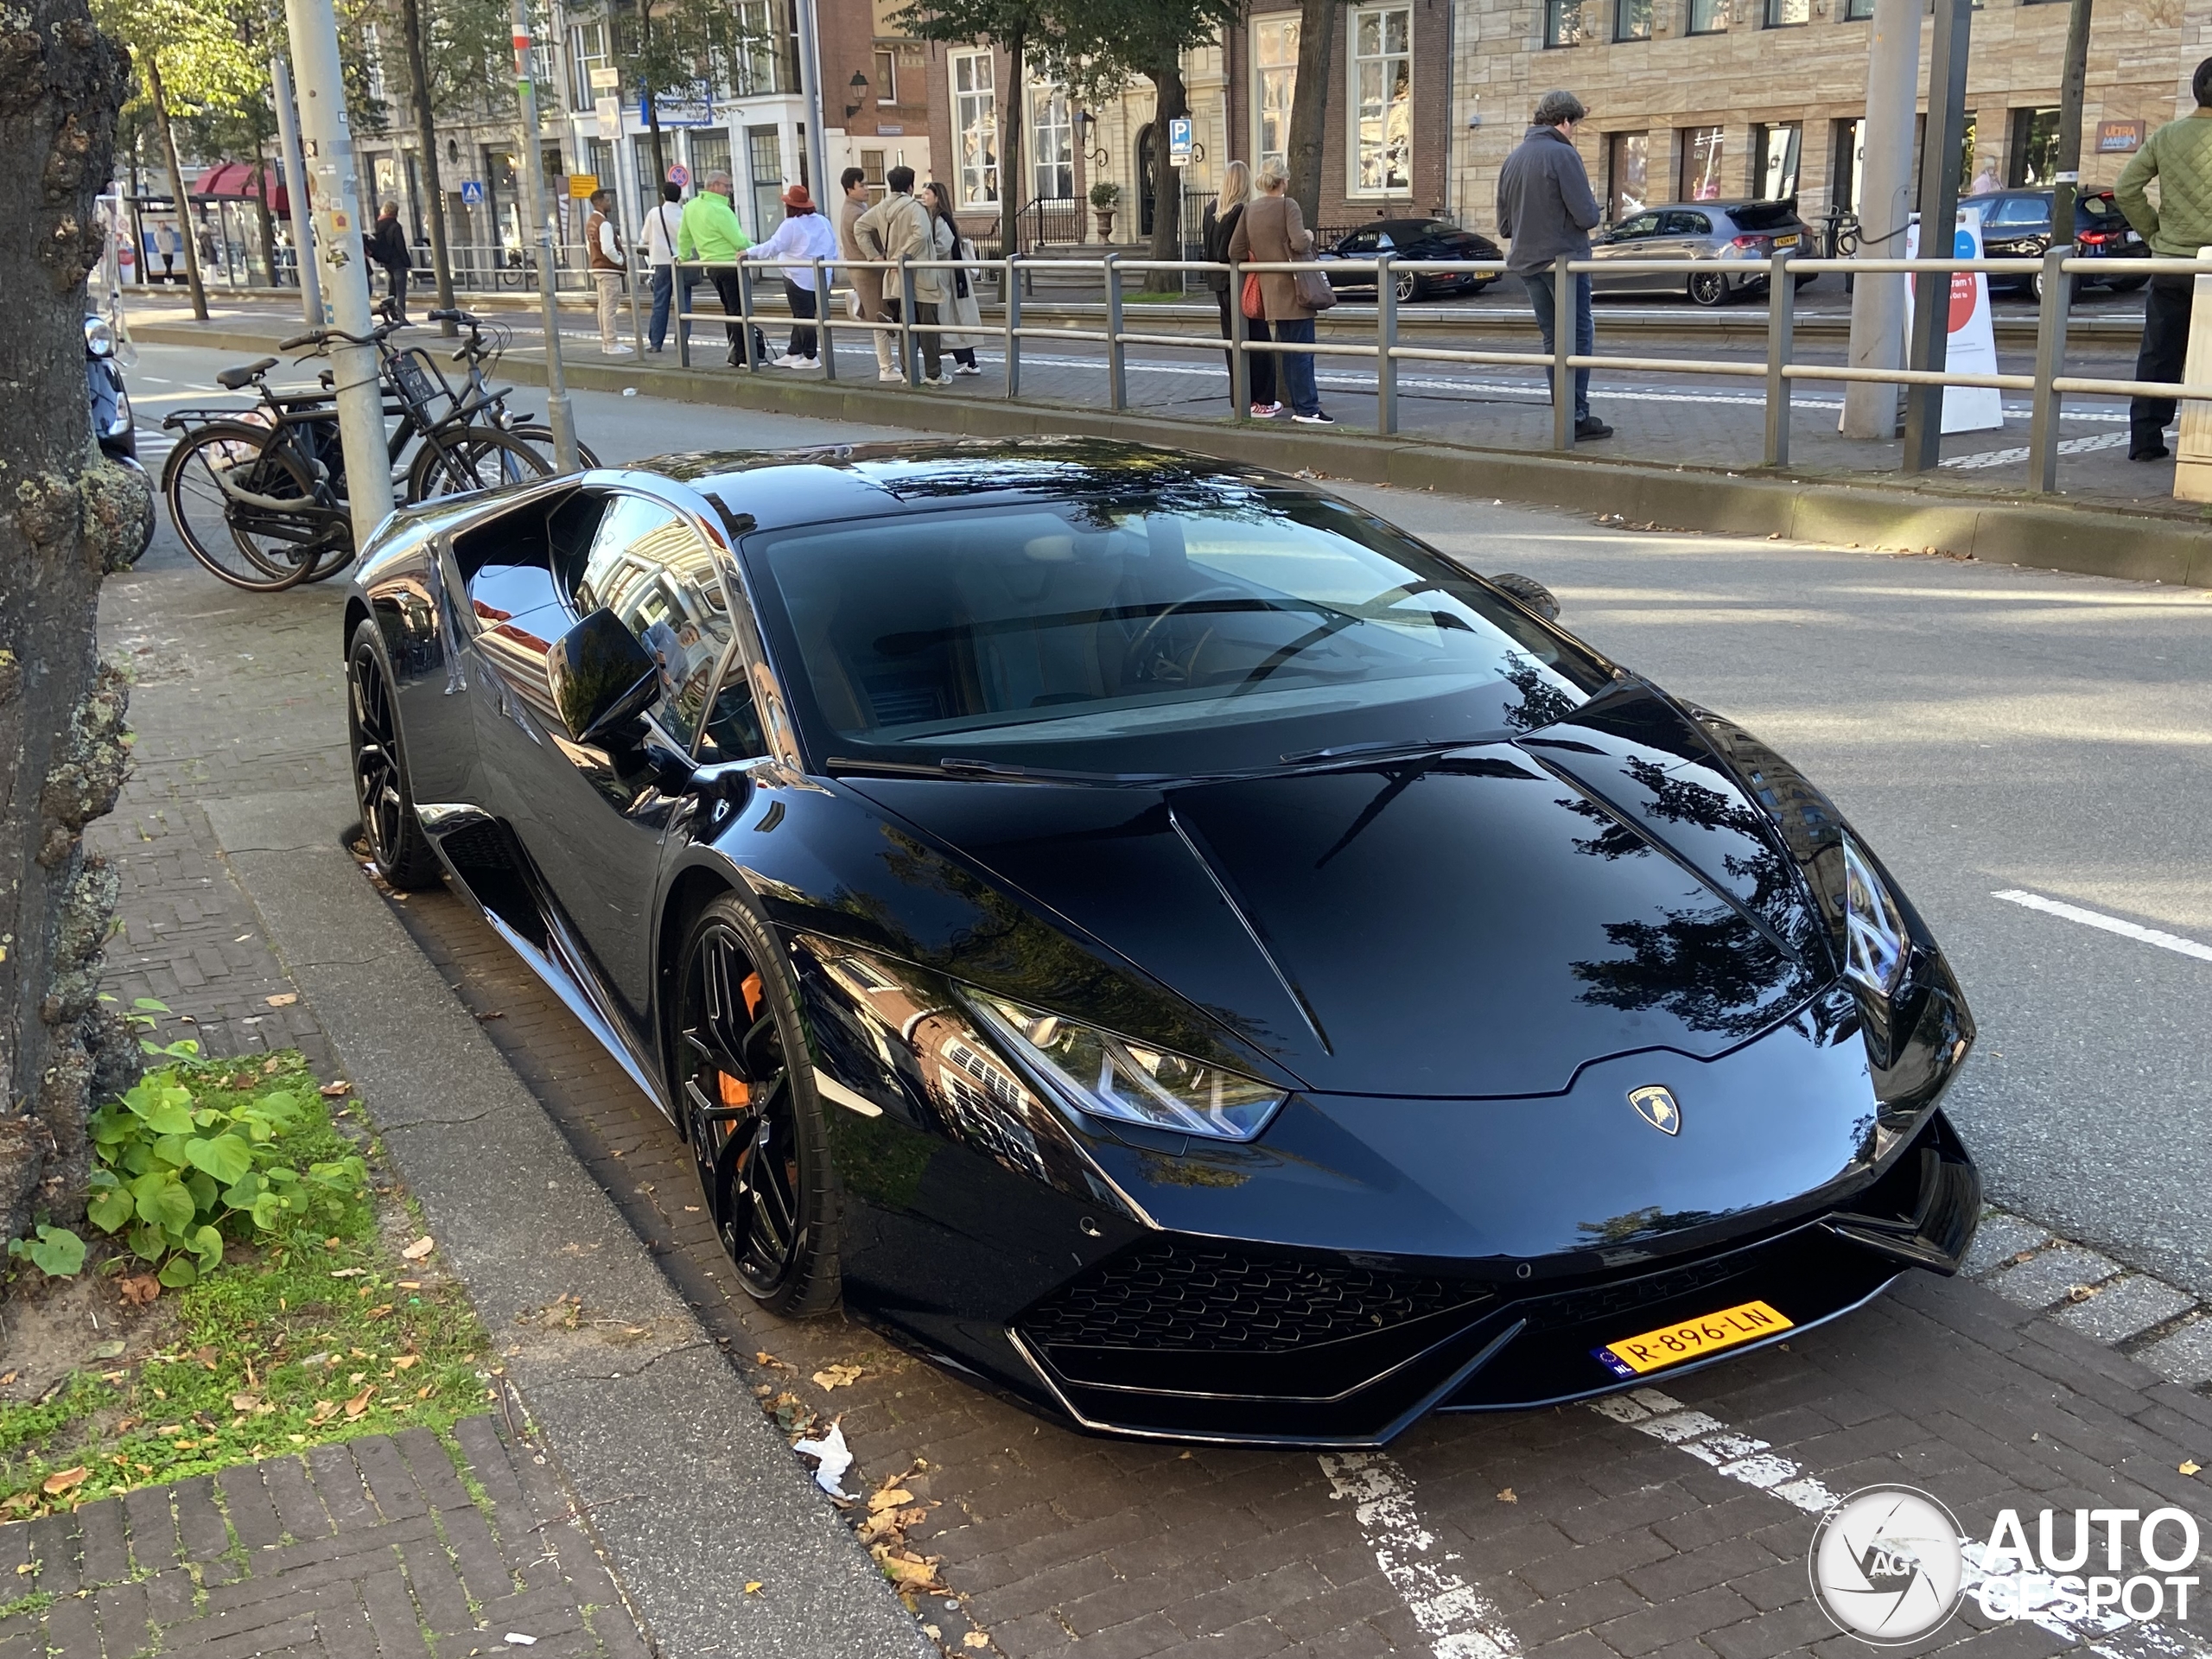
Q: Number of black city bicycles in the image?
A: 2